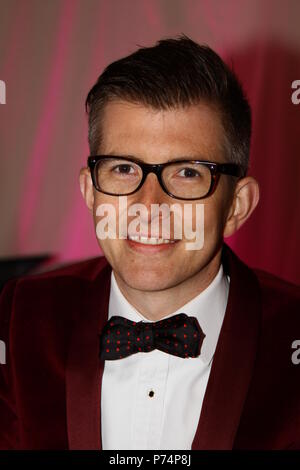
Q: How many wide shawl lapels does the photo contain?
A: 2